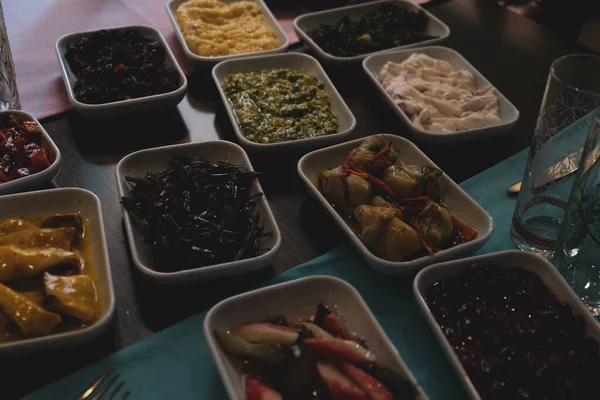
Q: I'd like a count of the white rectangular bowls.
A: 11